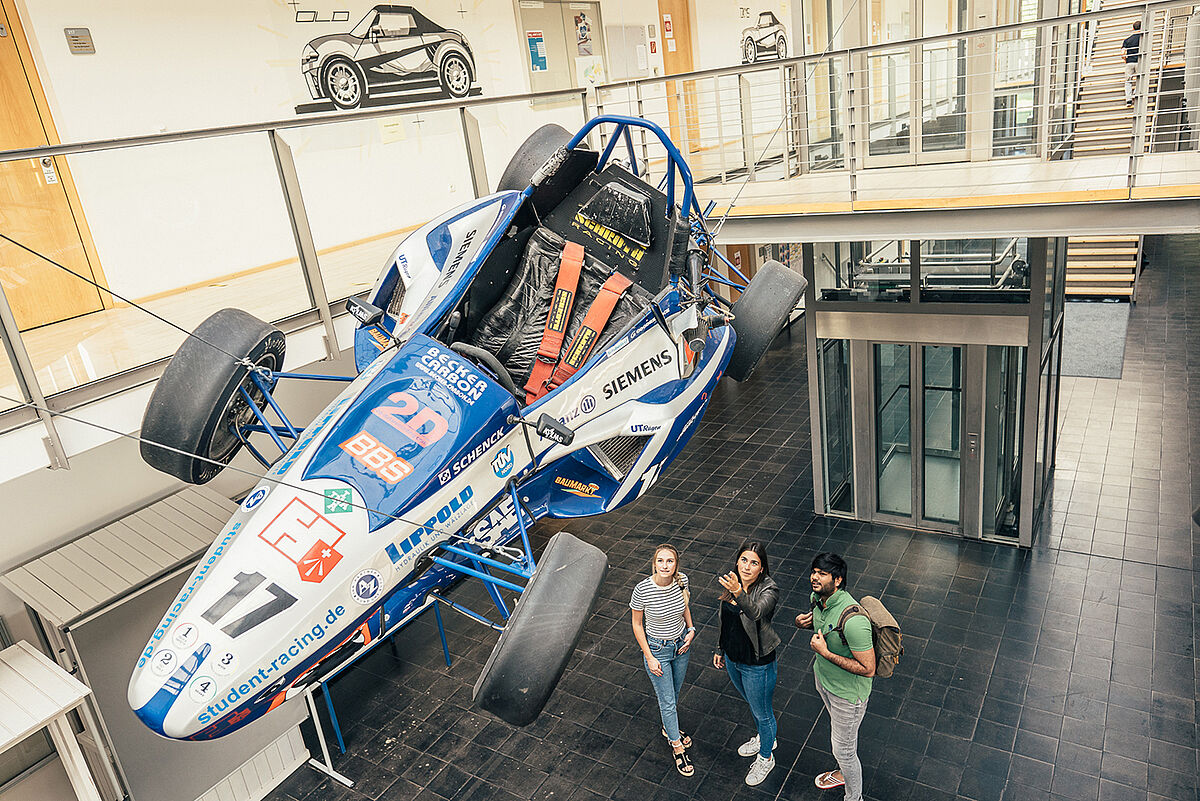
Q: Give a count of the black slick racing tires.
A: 4